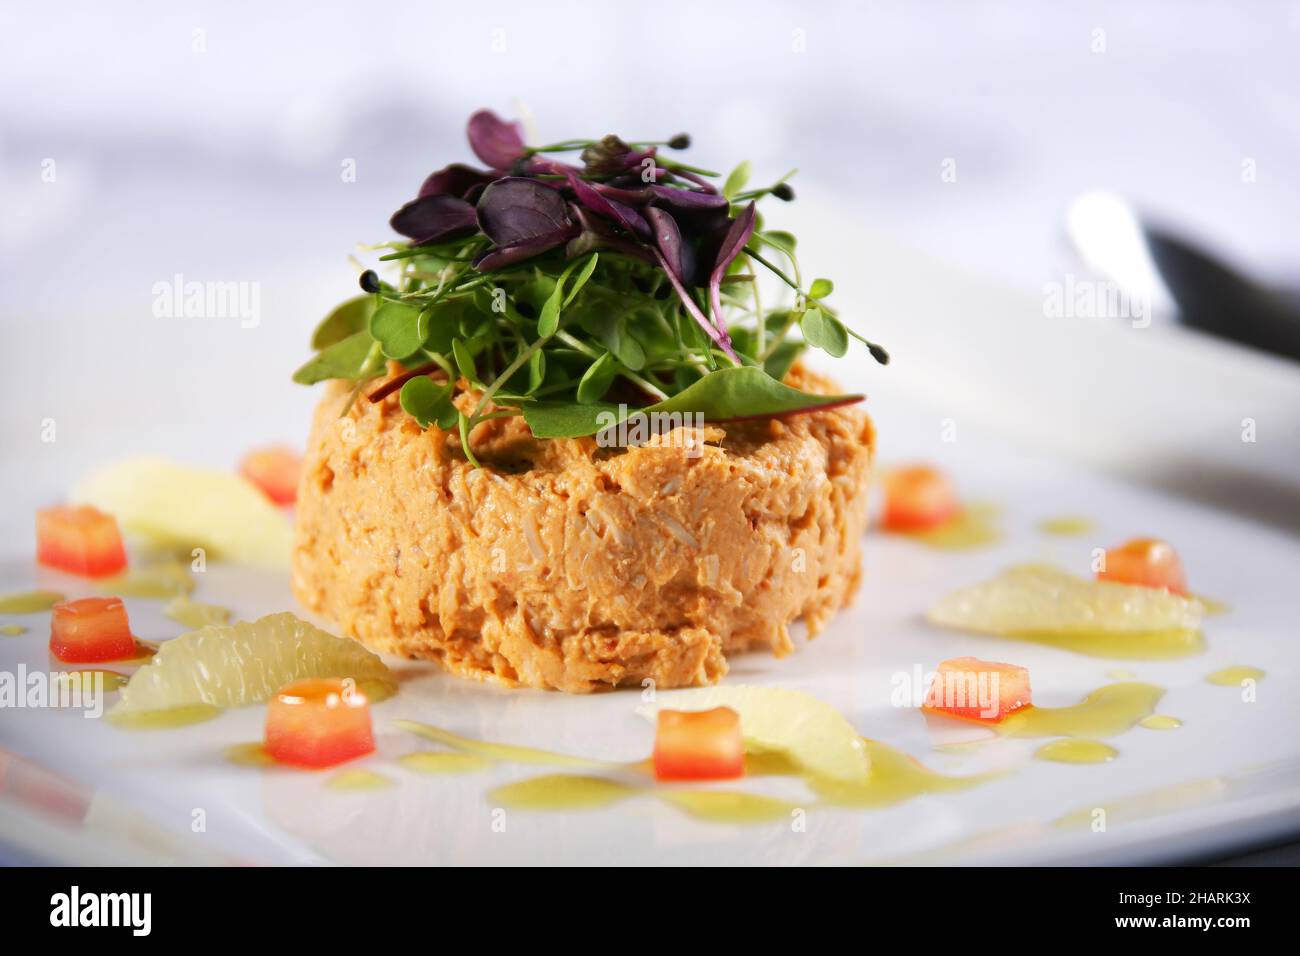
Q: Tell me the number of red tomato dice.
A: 8